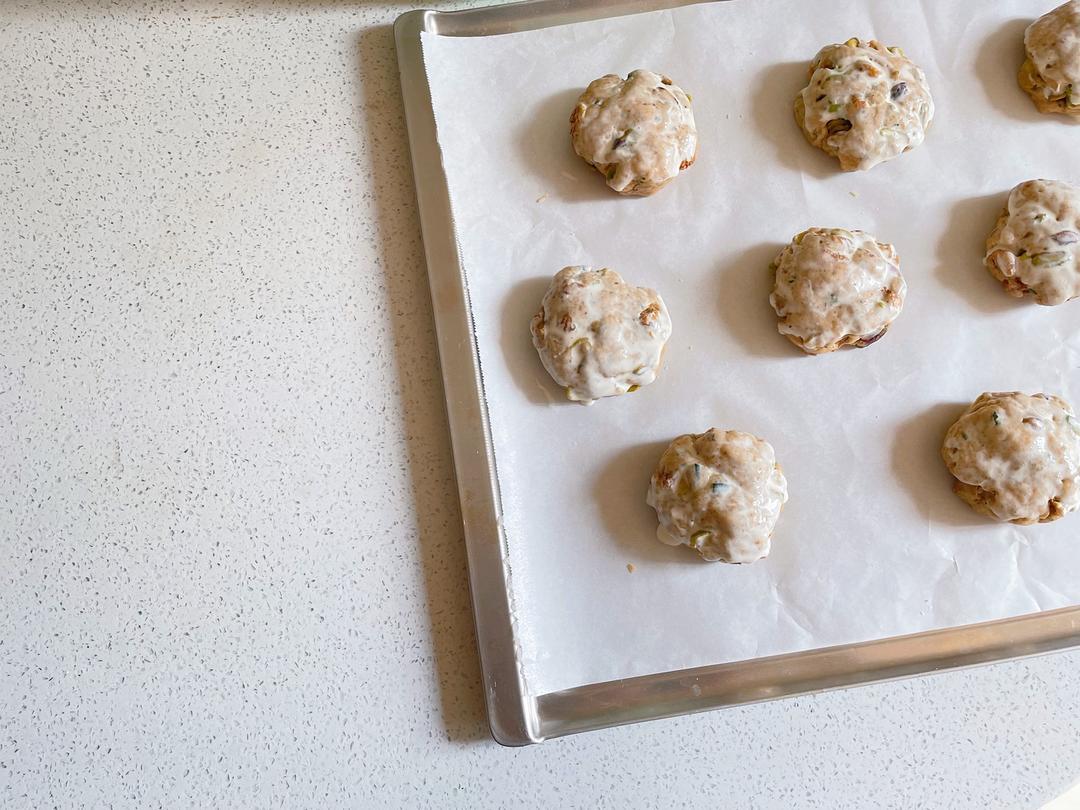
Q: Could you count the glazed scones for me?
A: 8